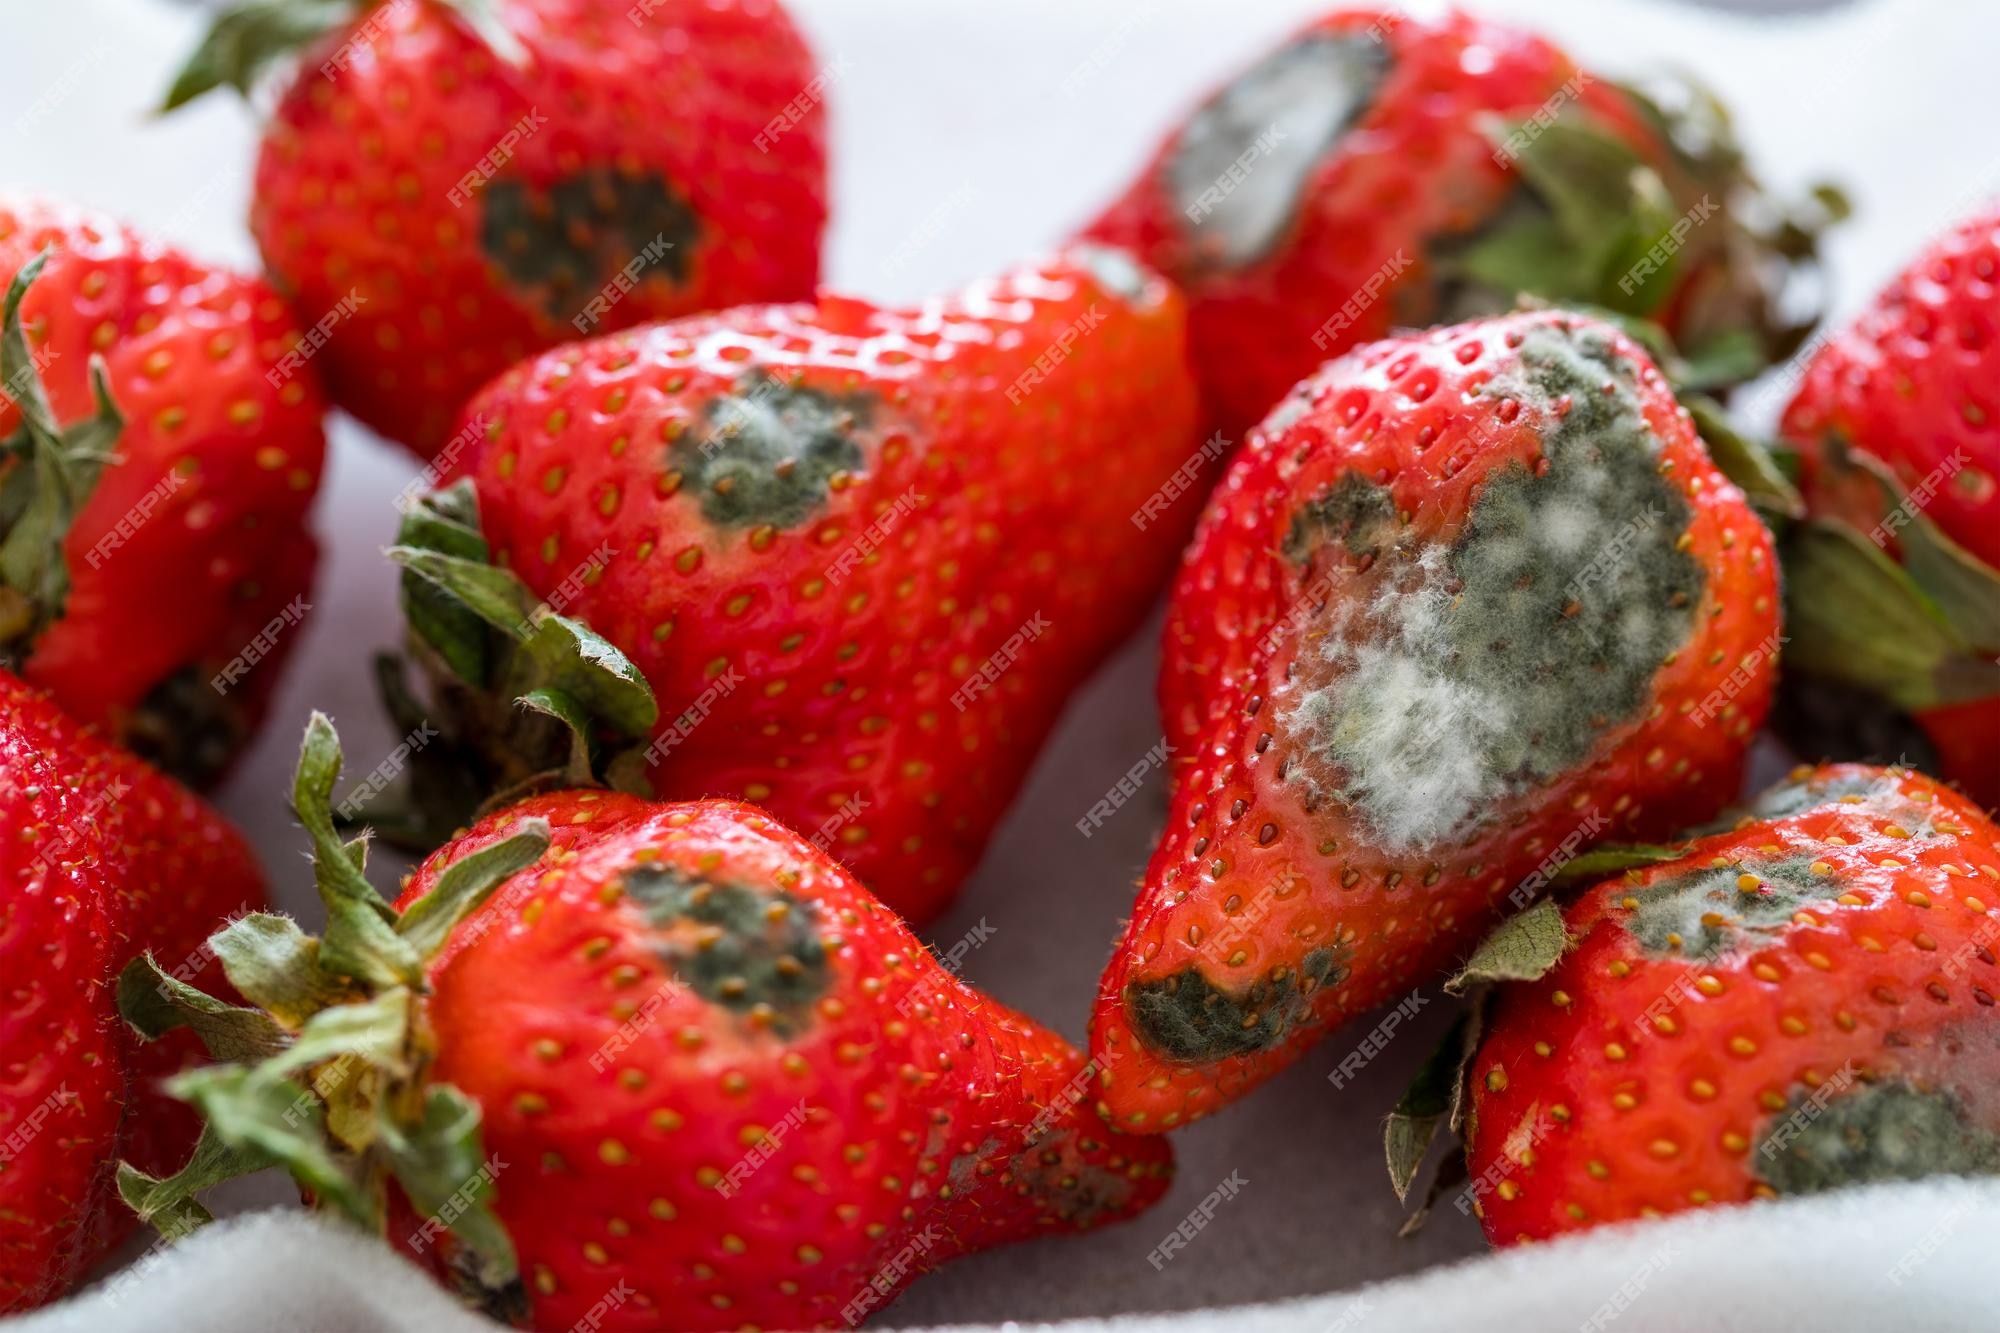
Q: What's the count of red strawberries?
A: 9